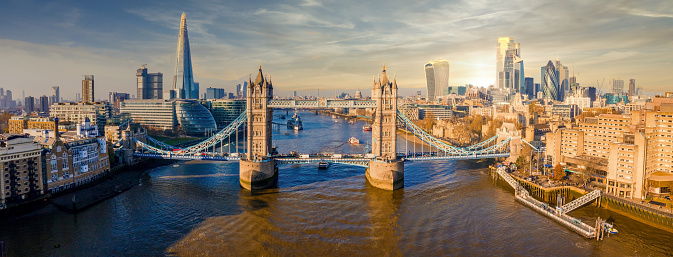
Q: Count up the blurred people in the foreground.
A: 0